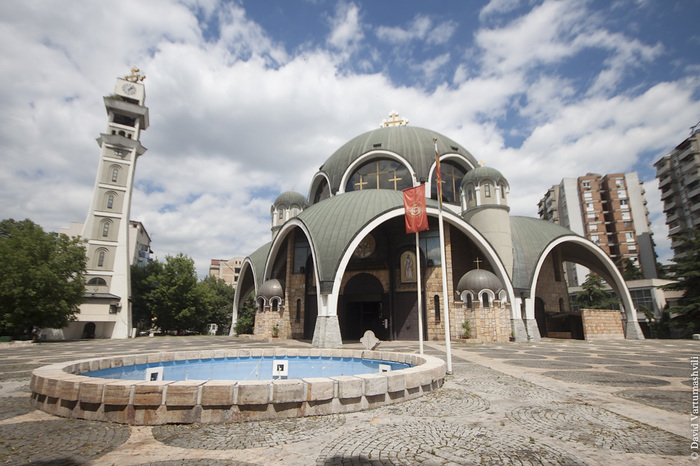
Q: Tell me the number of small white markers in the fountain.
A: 3